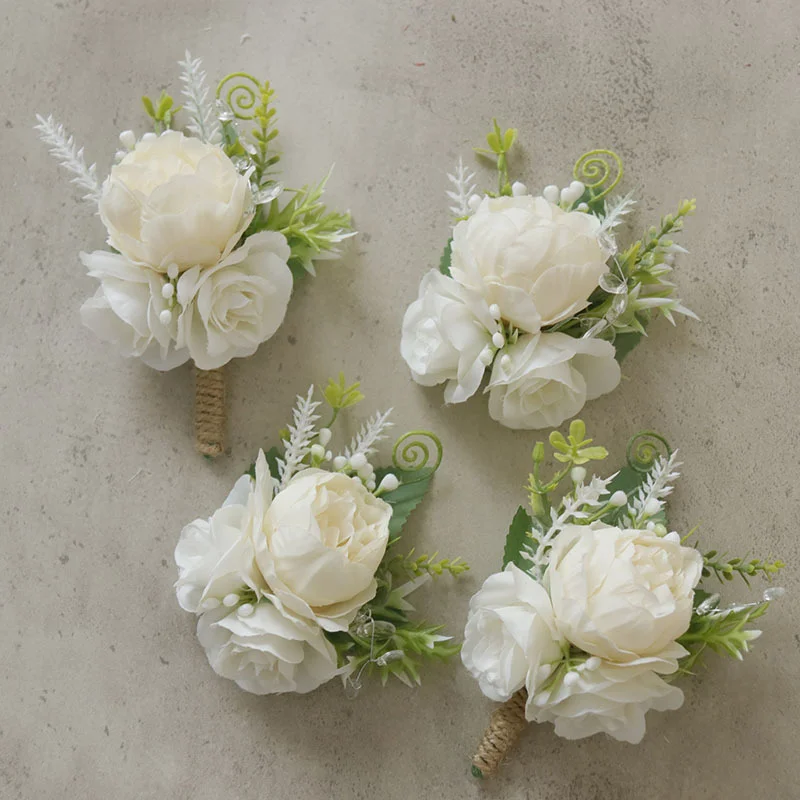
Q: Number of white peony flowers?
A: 4